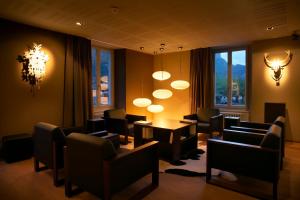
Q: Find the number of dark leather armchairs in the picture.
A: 6